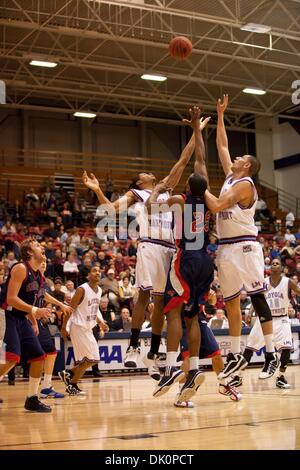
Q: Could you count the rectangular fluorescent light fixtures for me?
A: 5